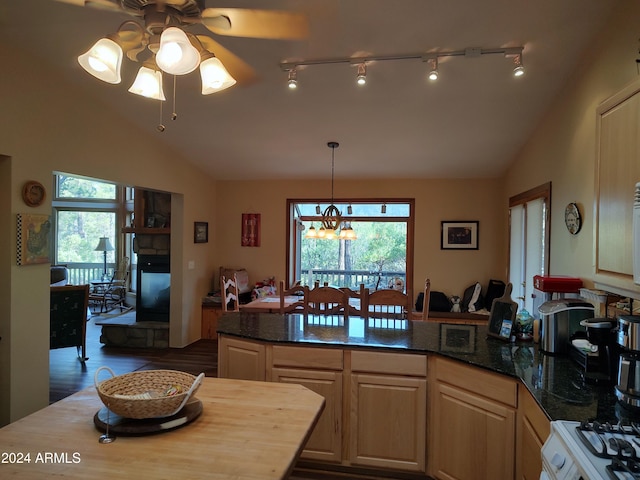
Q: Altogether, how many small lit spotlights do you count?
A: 4